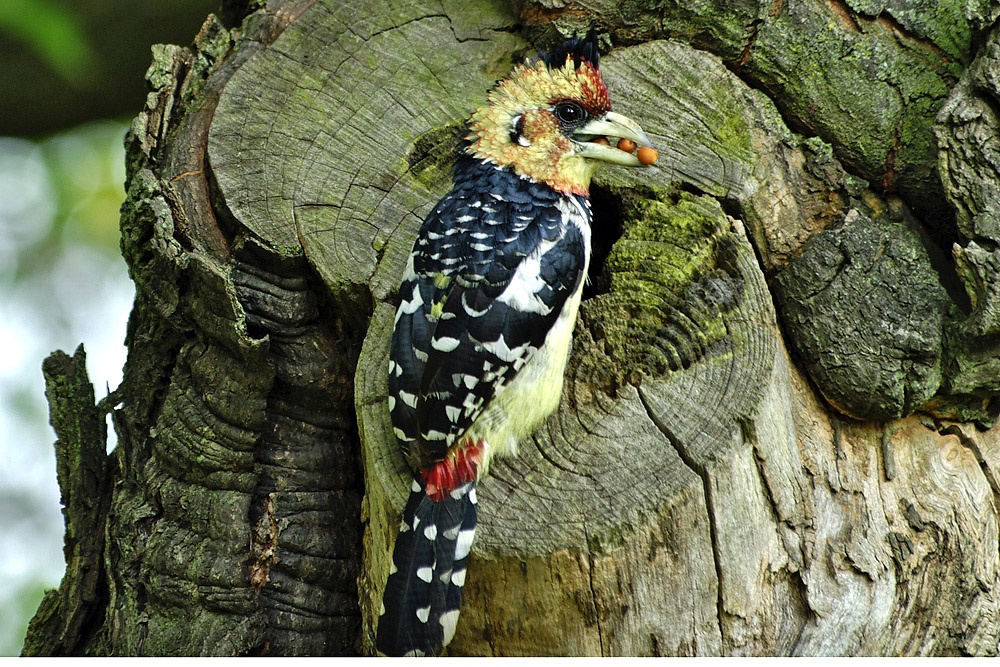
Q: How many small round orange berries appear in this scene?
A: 3